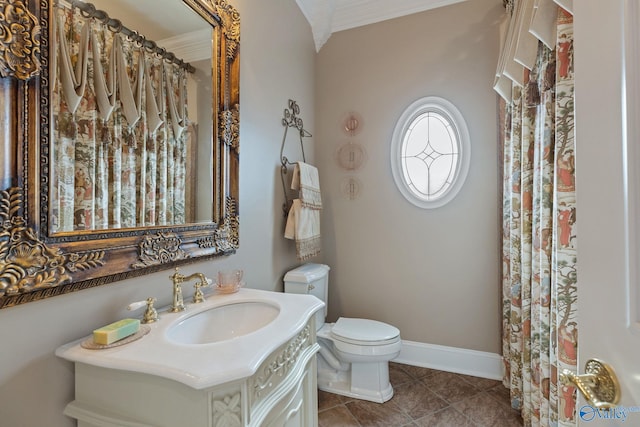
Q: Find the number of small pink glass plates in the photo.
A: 3